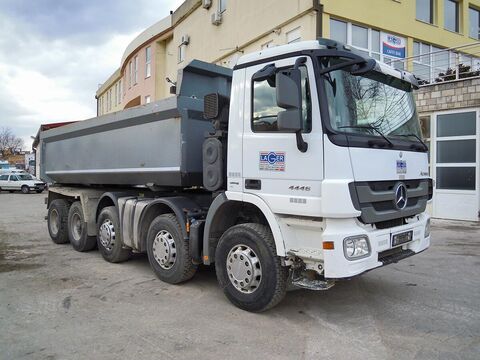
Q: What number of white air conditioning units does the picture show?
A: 3